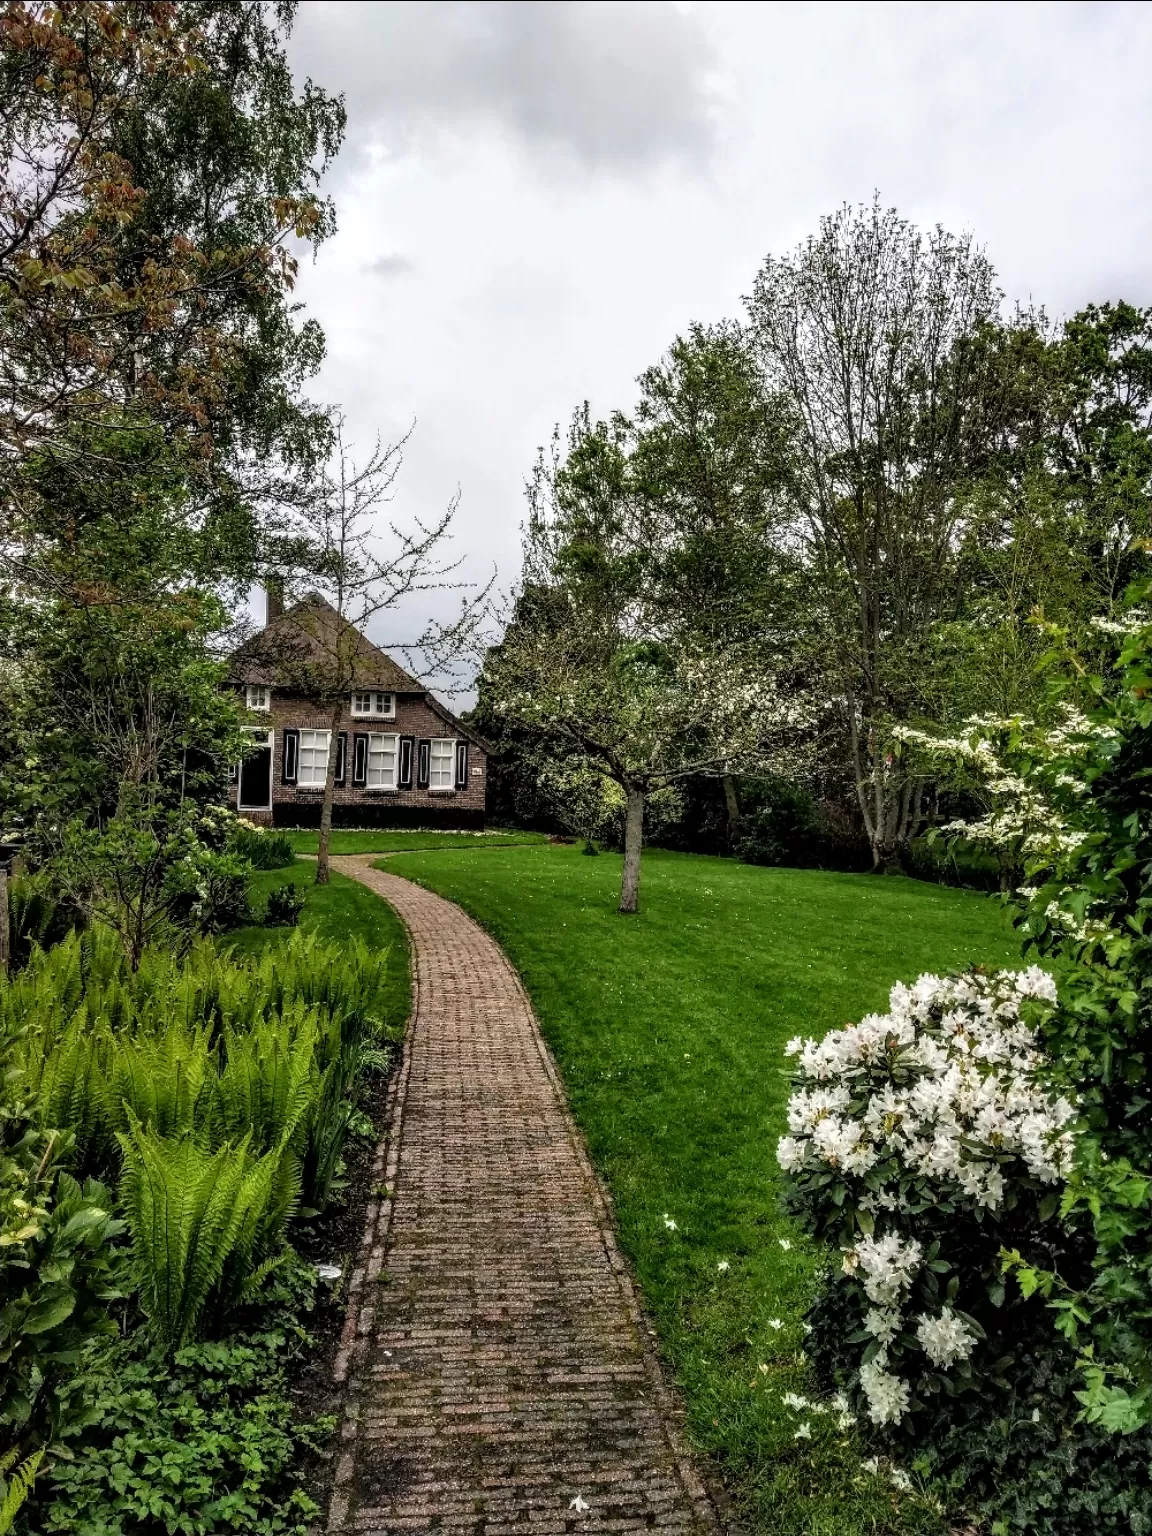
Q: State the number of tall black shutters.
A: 6